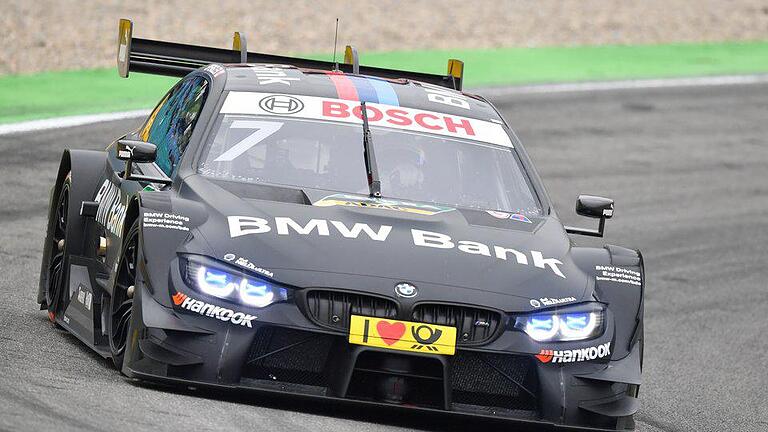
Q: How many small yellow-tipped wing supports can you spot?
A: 4